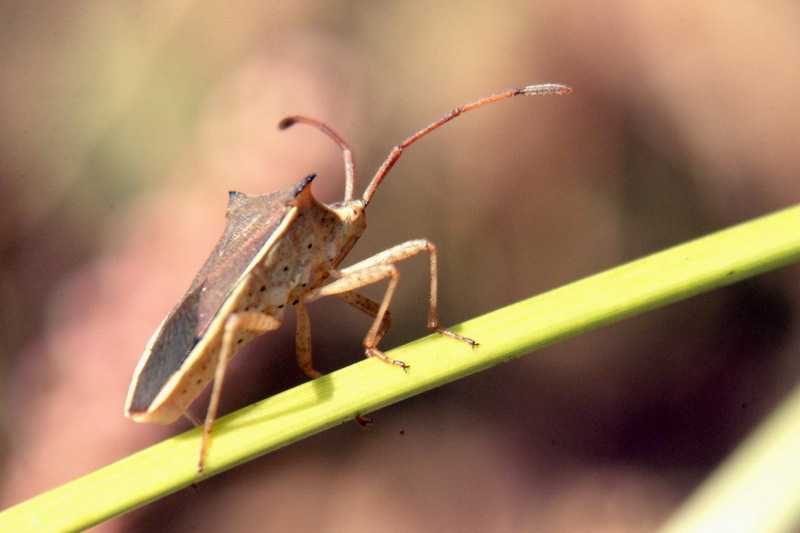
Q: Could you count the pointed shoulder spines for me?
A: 2